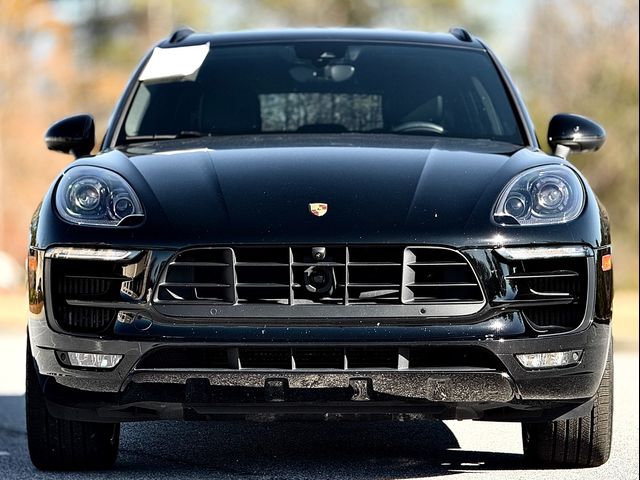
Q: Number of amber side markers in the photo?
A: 2